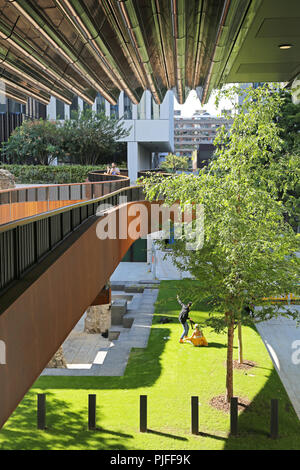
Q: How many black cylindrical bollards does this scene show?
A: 6